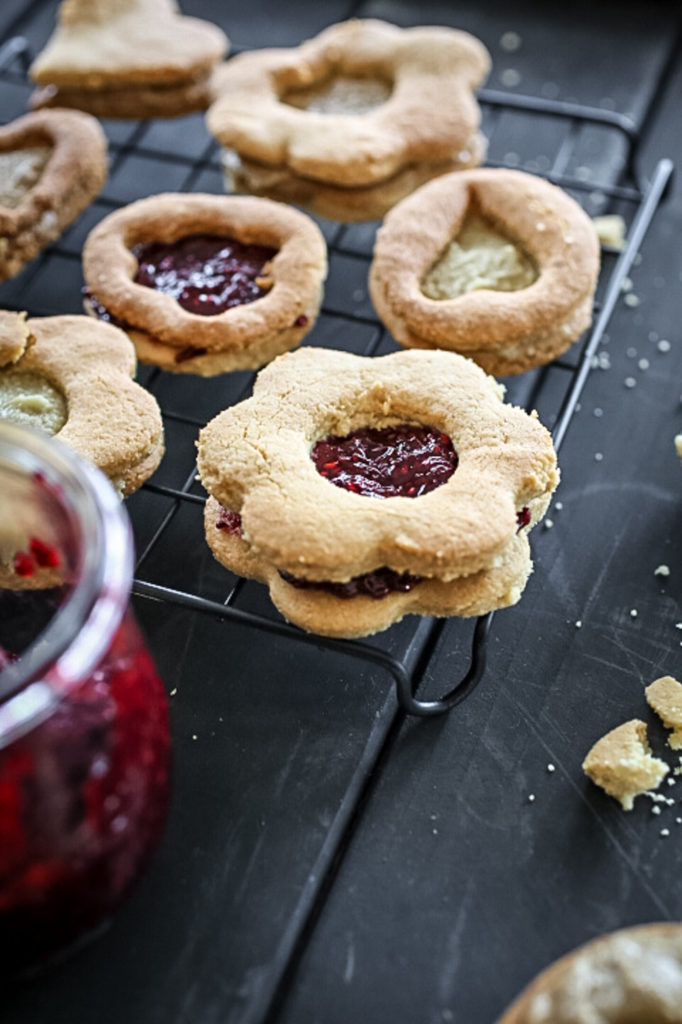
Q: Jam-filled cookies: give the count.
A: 2